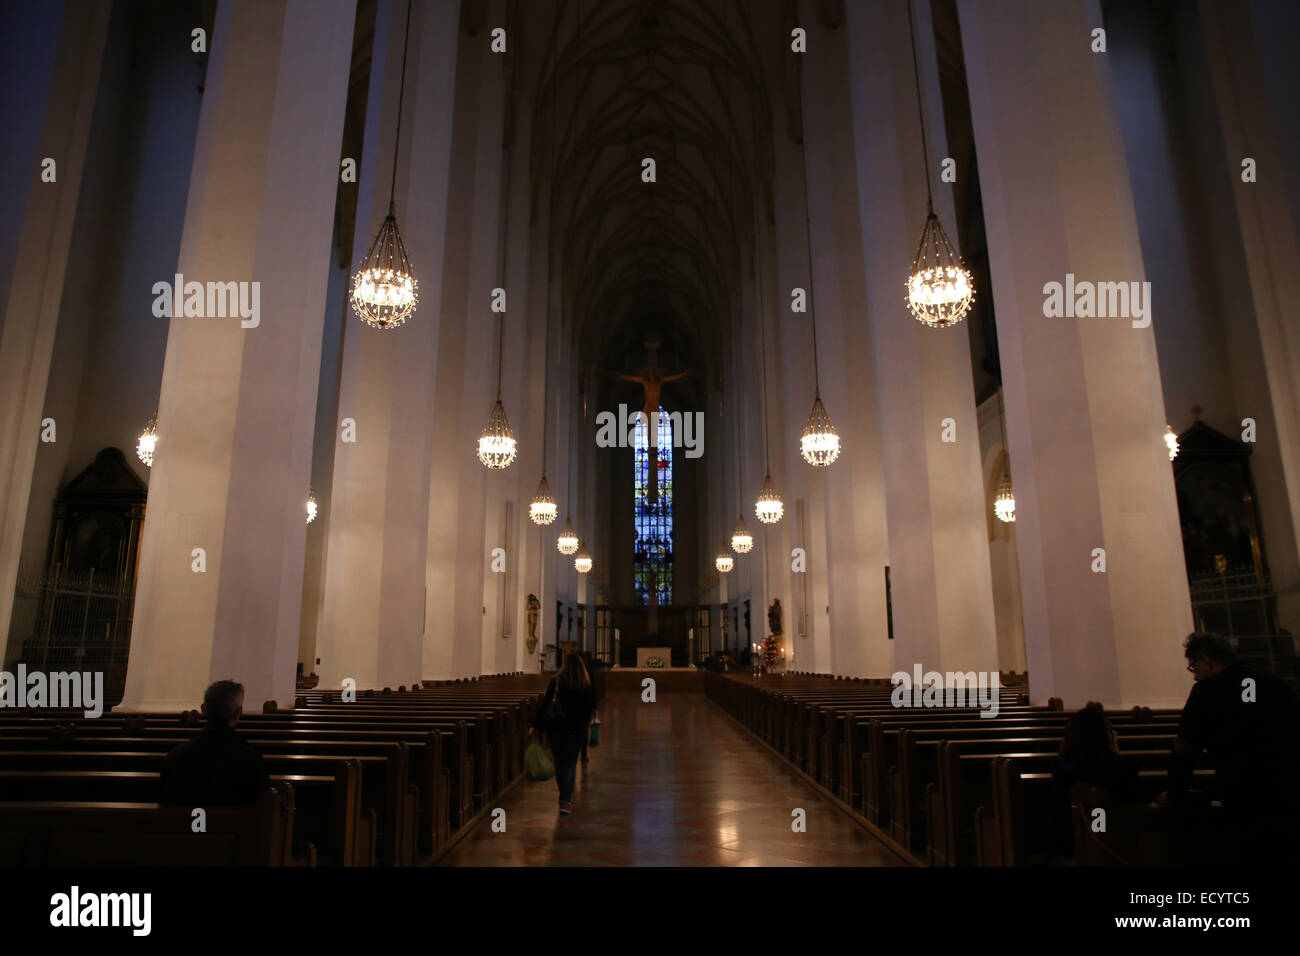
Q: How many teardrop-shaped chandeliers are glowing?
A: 14